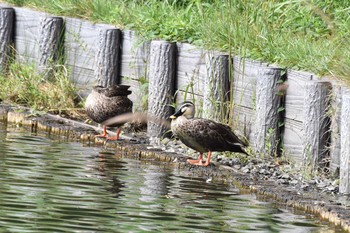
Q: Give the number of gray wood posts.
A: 8